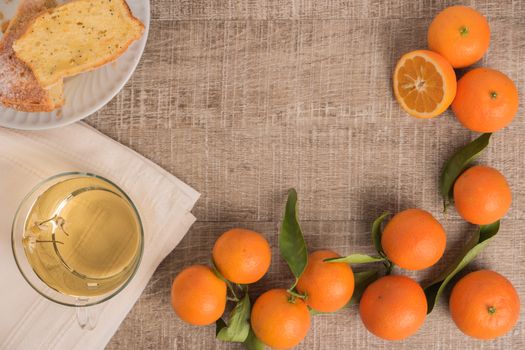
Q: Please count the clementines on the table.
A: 11